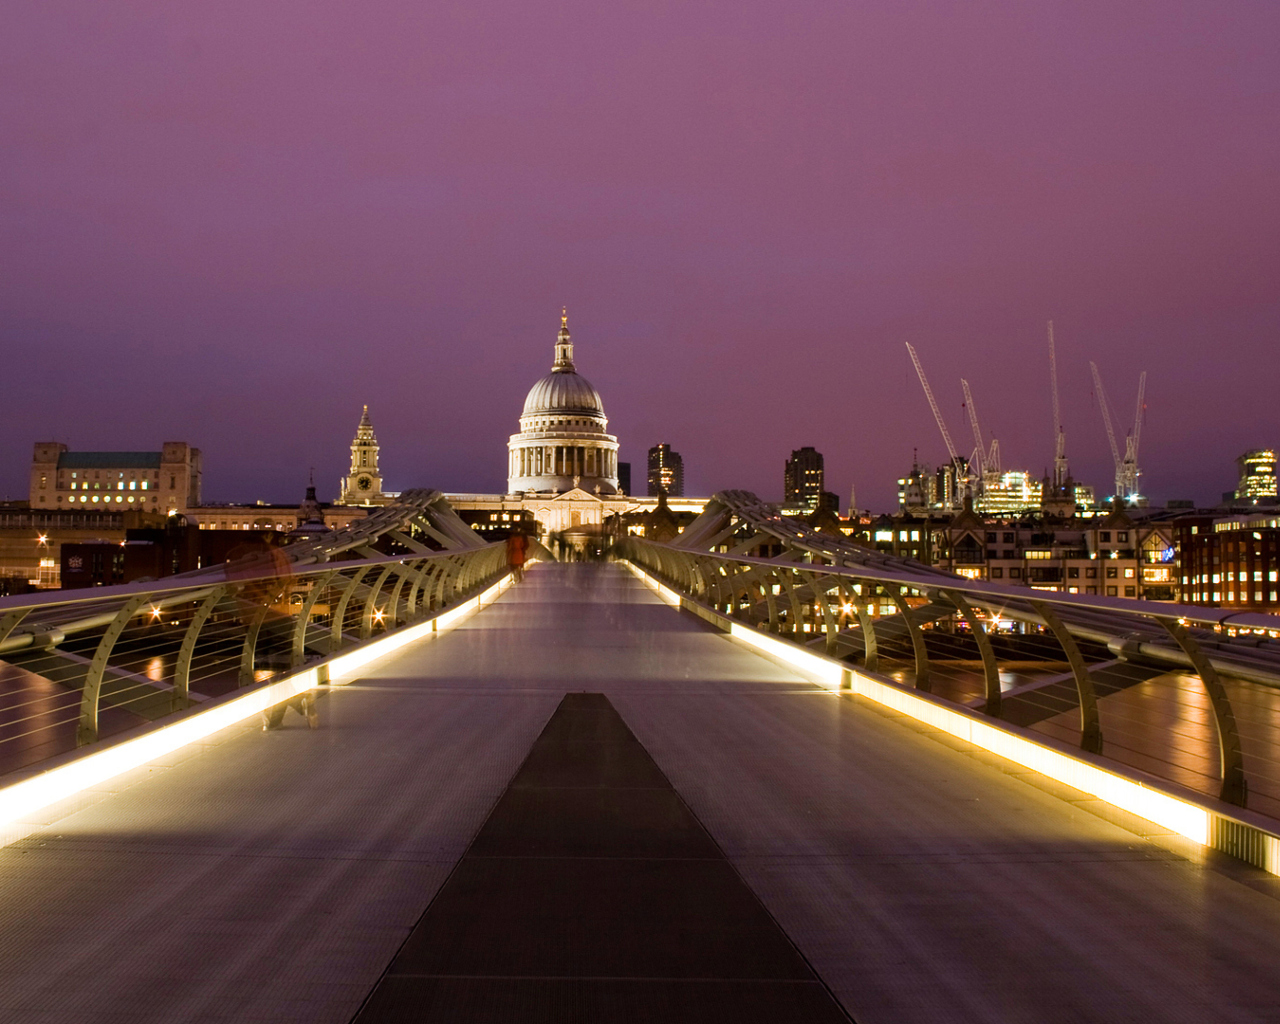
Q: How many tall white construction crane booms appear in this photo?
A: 5